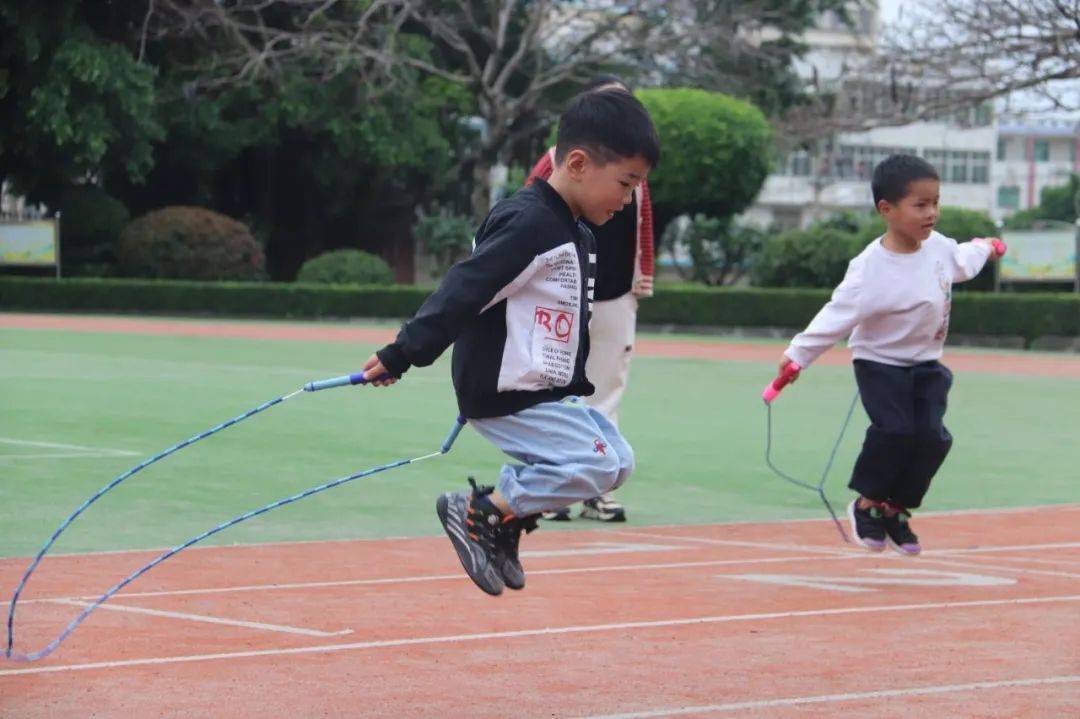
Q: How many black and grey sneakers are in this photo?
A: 2